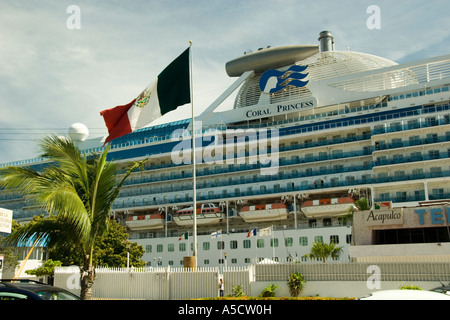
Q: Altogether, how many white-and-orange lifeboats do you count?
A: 4